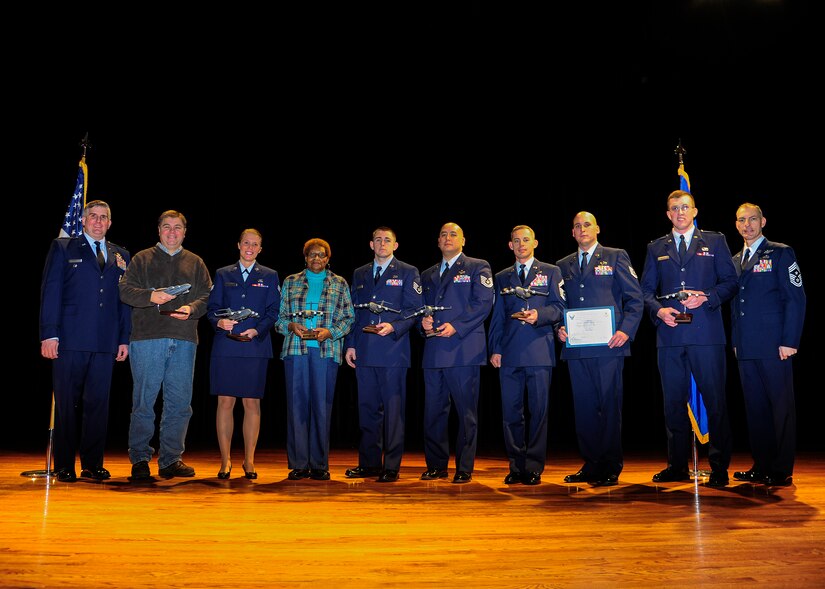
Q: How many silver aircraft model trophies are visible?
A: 7